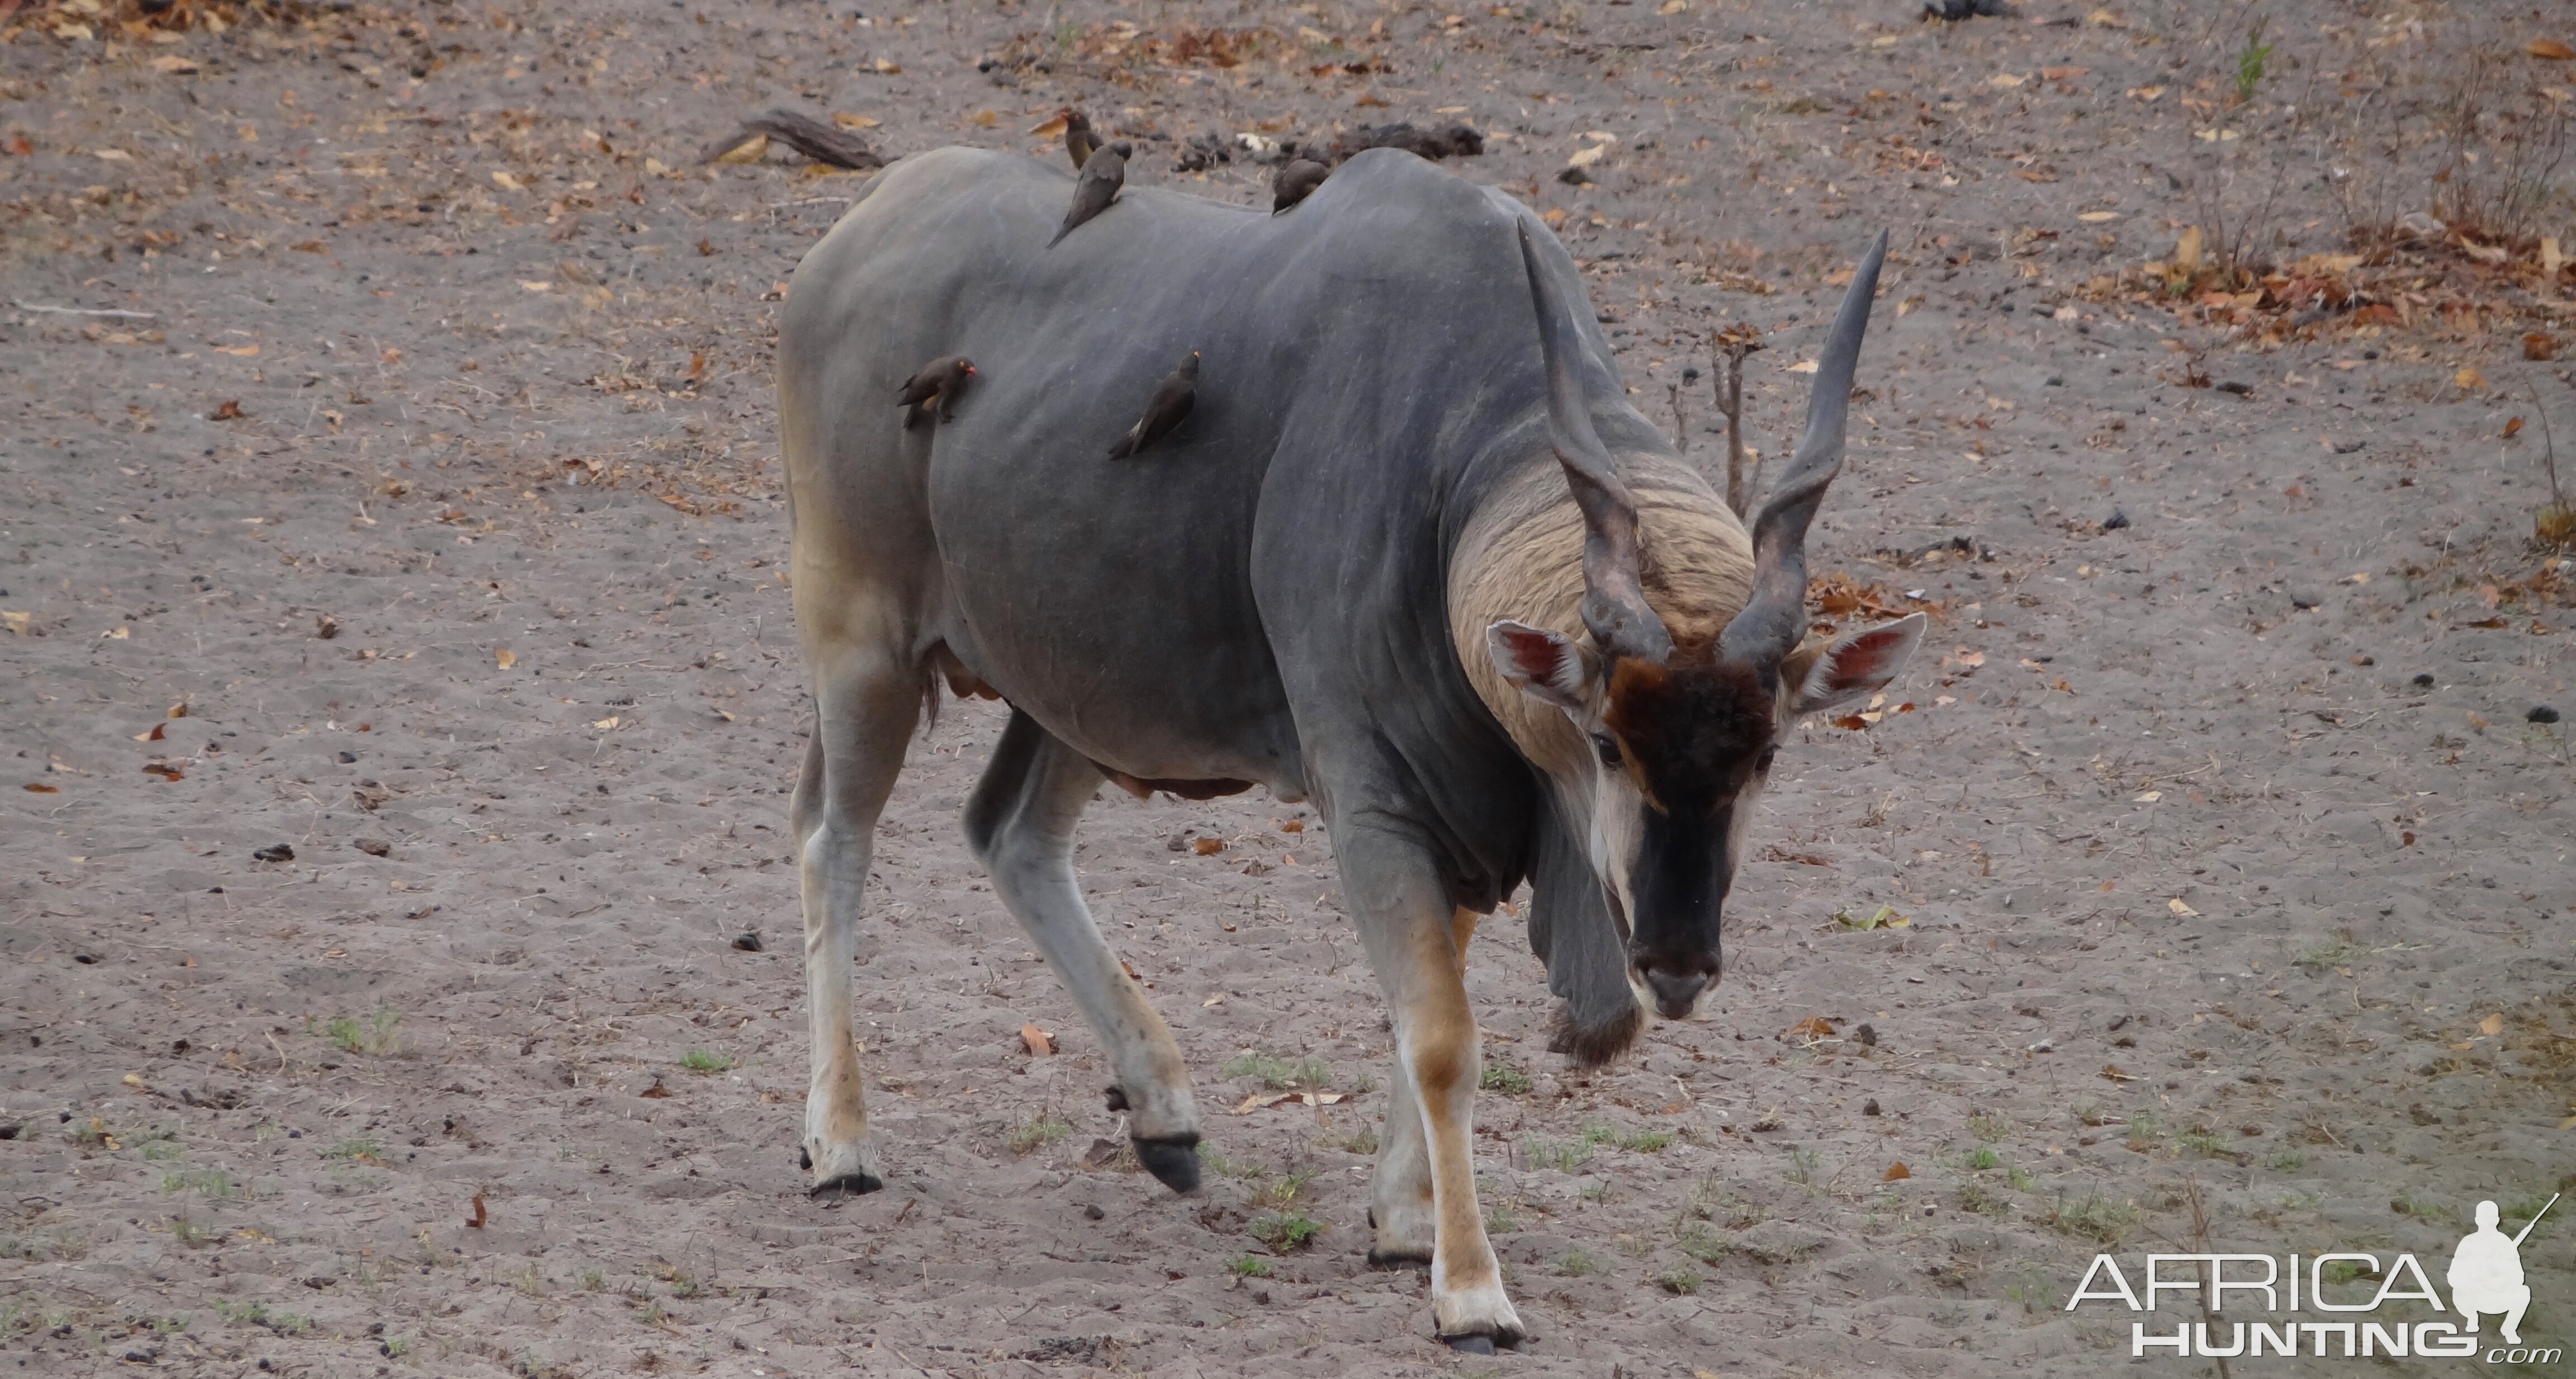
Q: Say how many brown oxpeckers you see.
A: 5